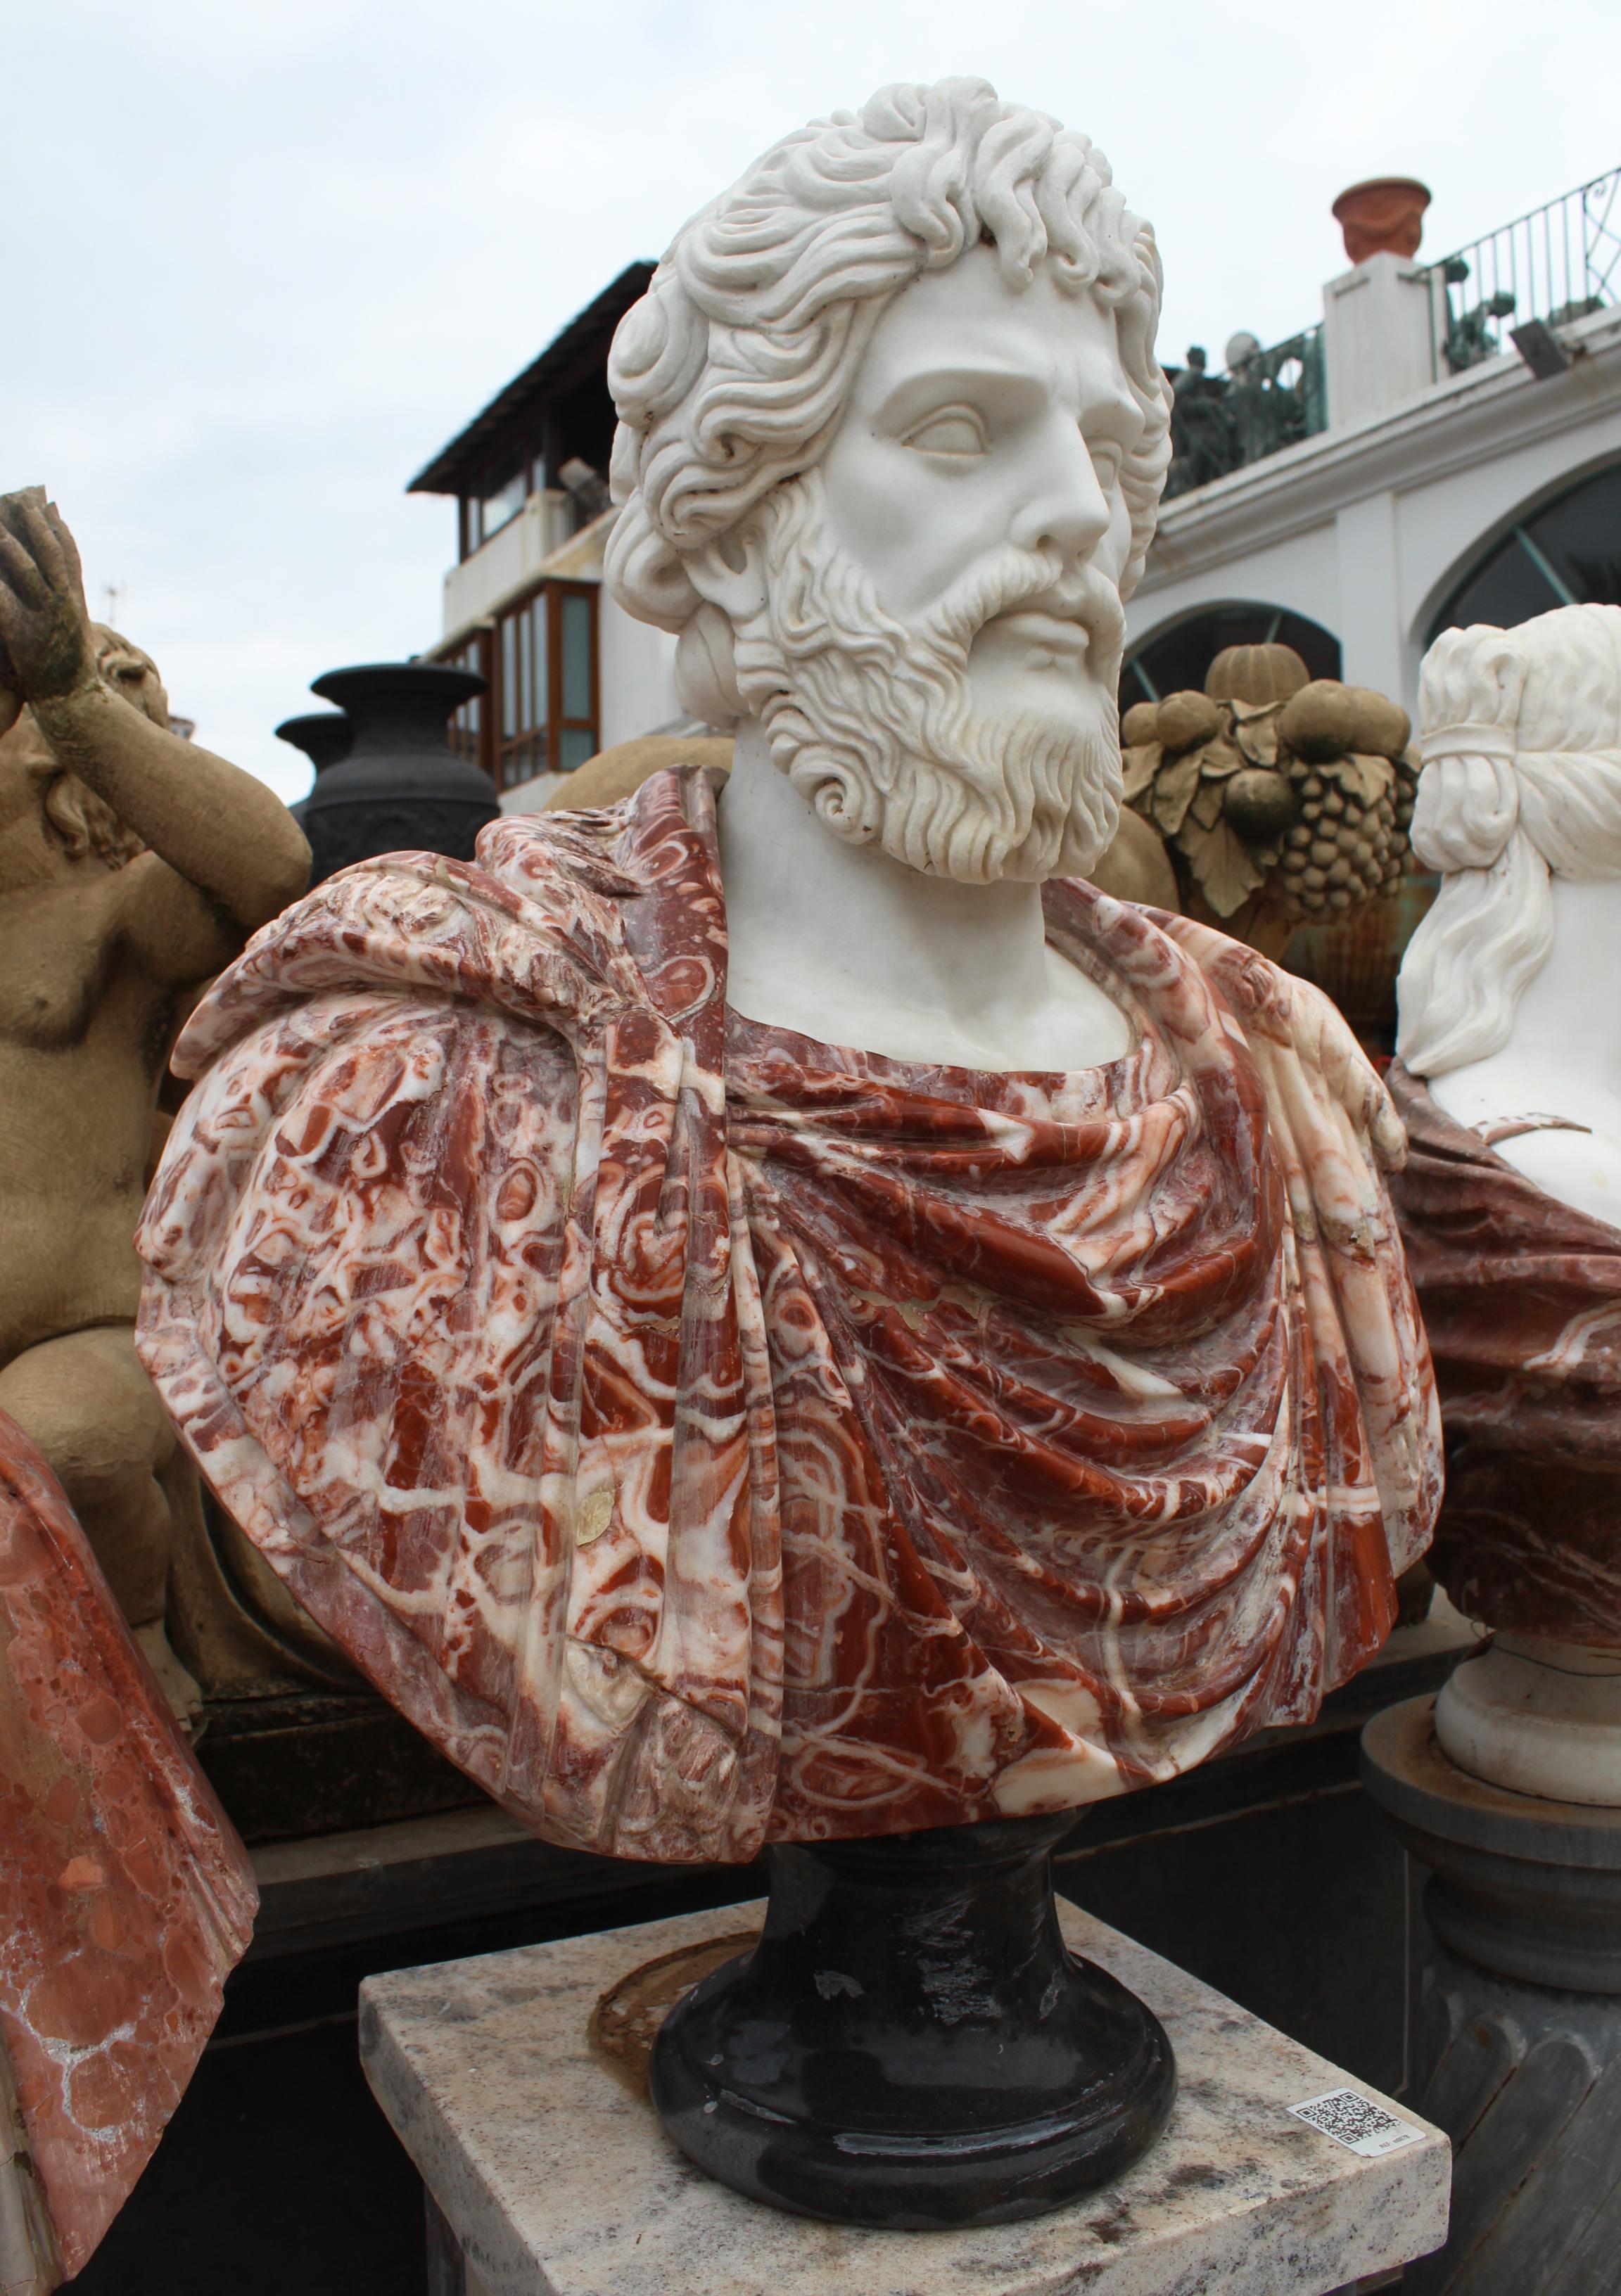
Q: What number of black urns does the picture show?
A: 2